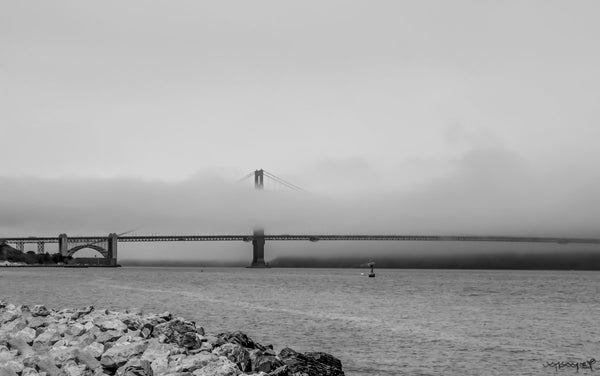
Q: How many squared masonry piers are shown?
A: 2